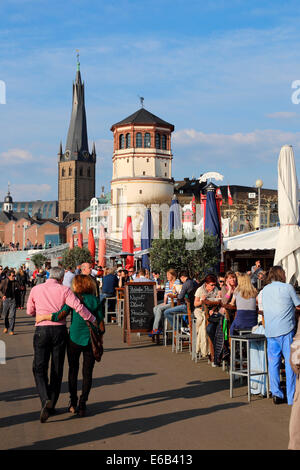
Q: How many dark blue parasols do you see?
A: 3